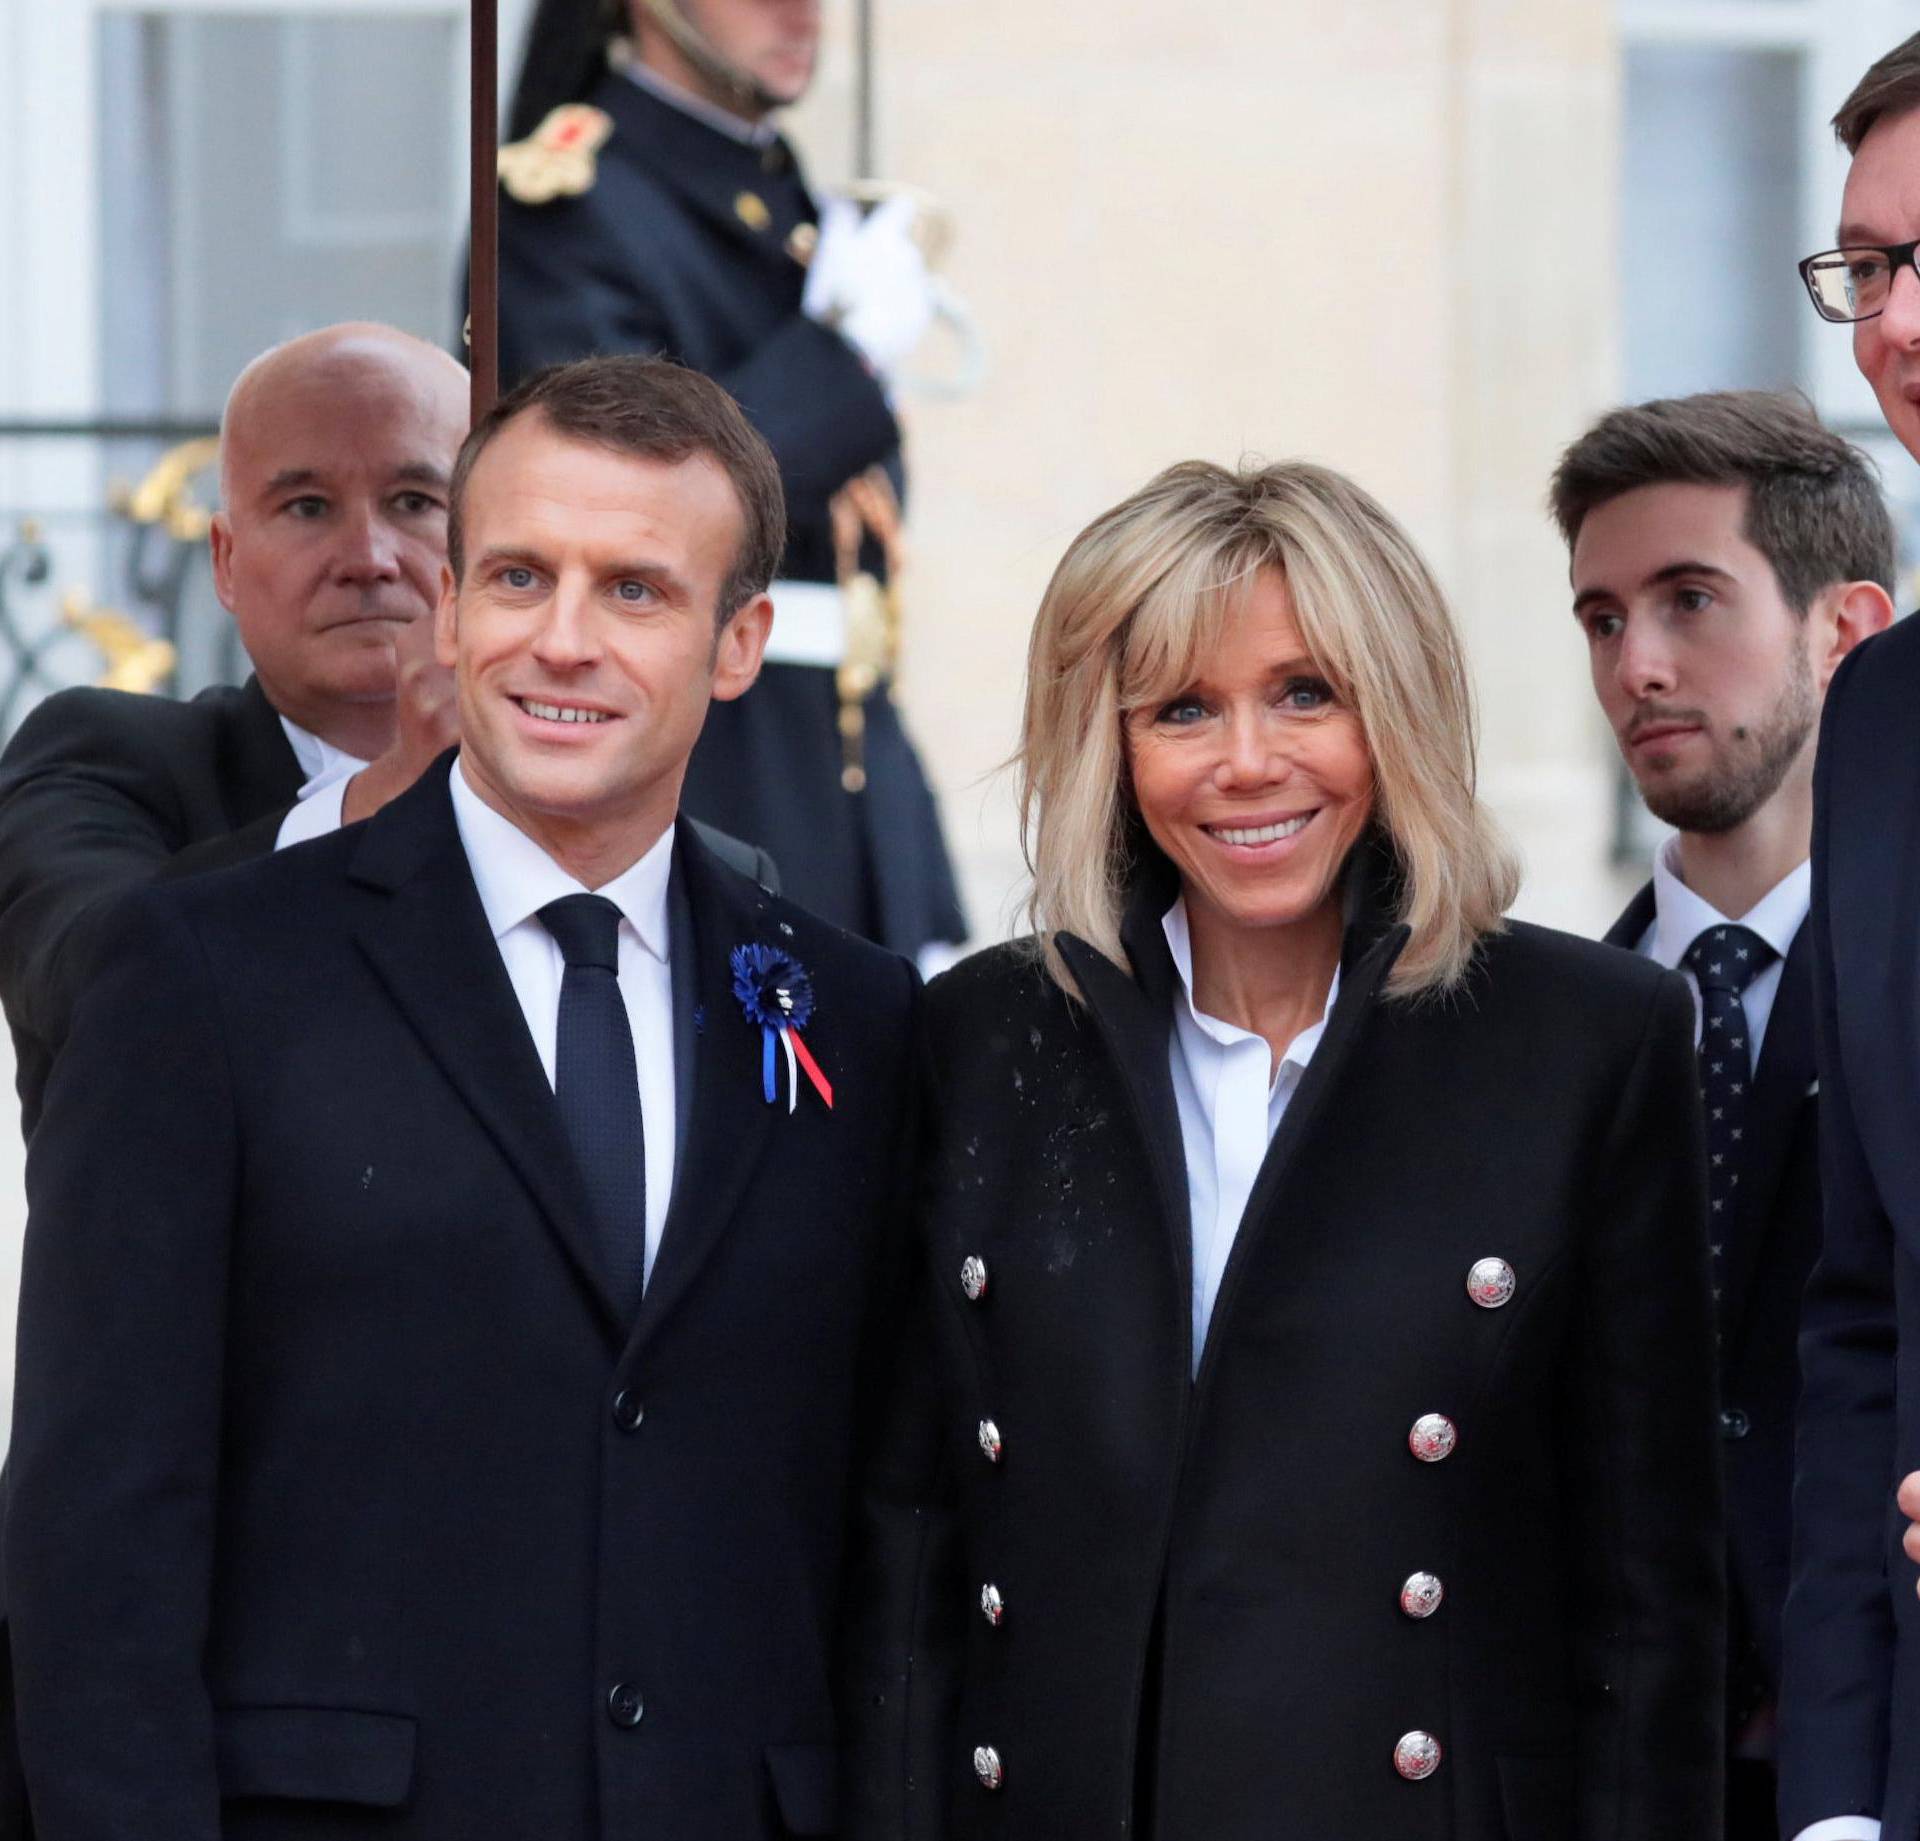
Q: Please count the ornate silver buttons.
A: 8